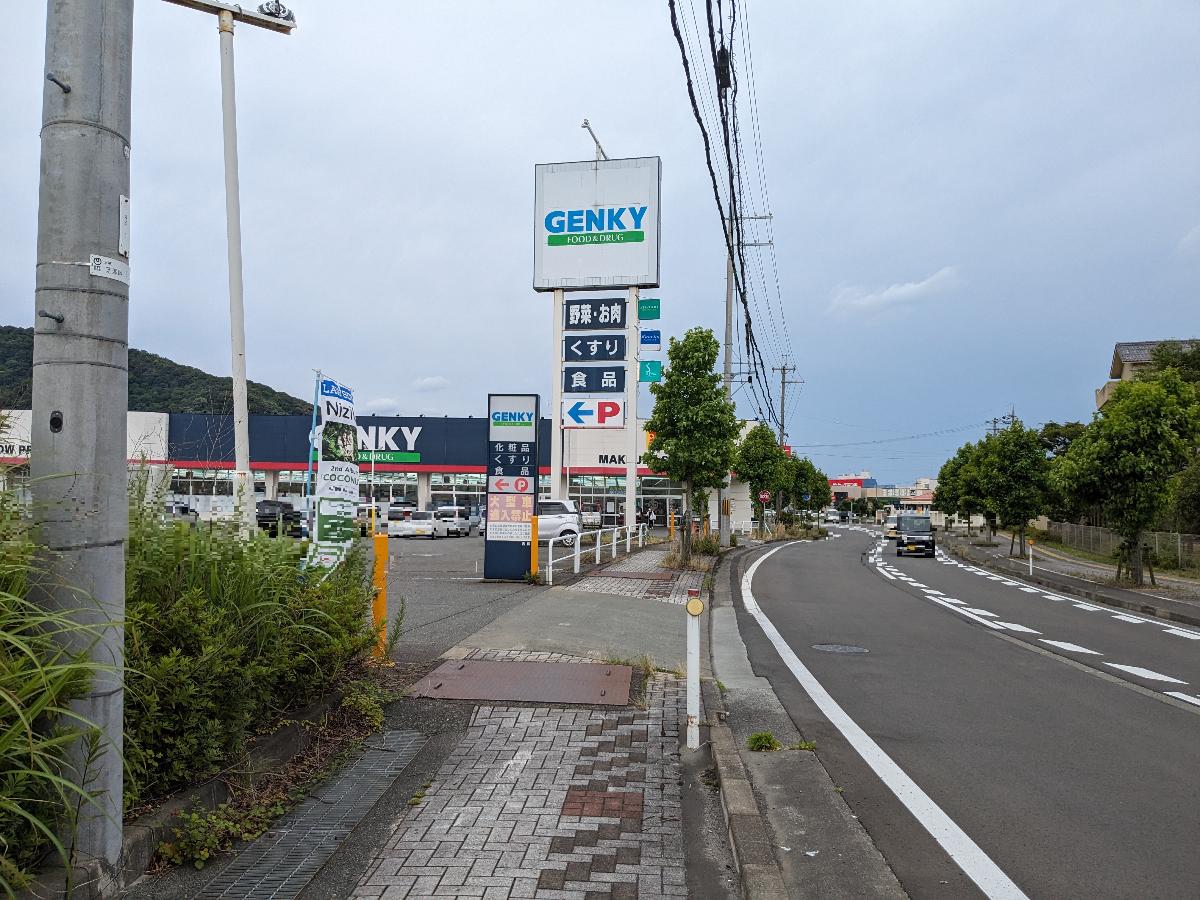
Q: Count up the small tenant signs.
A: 3